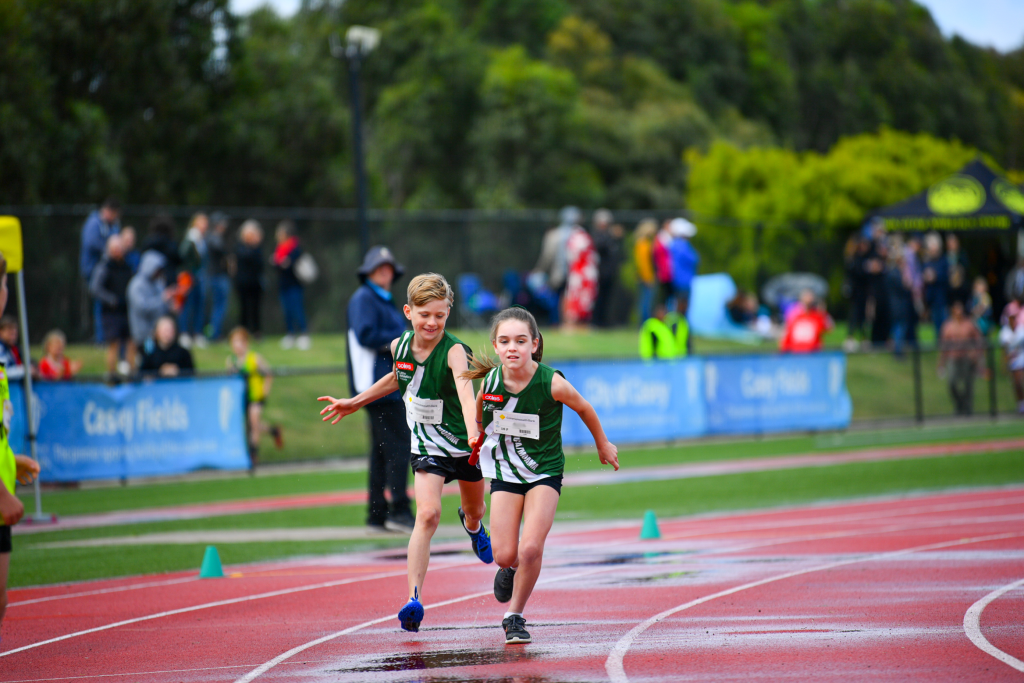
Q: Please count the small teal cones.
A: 2